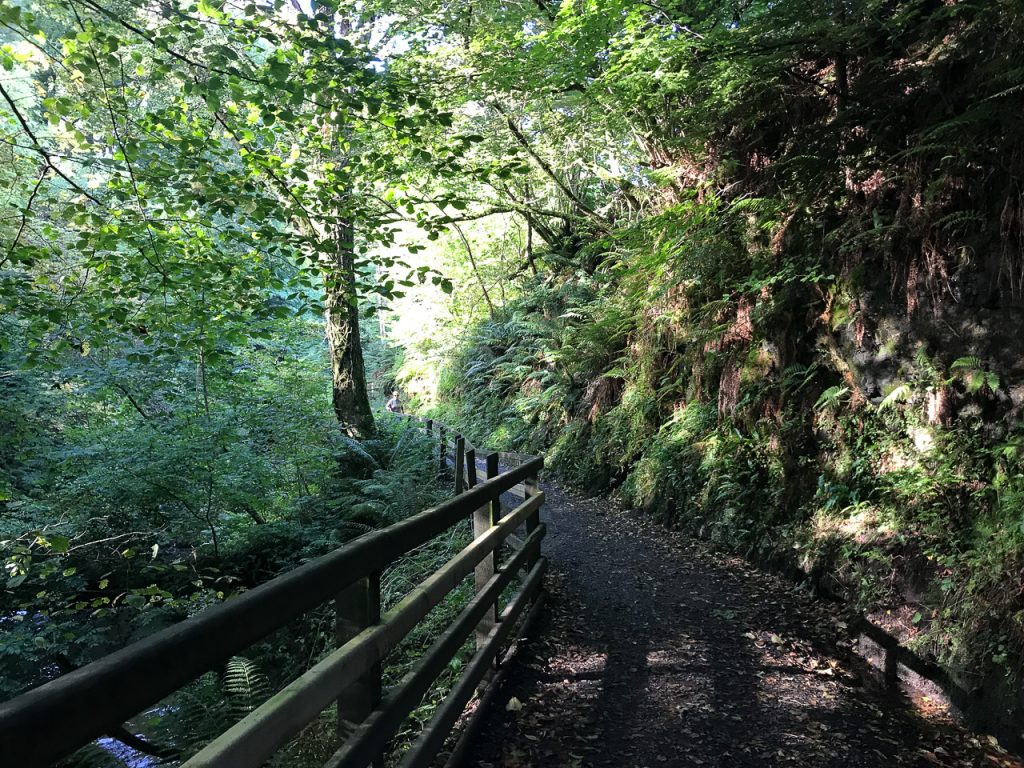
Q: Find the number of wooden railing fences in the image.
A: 1